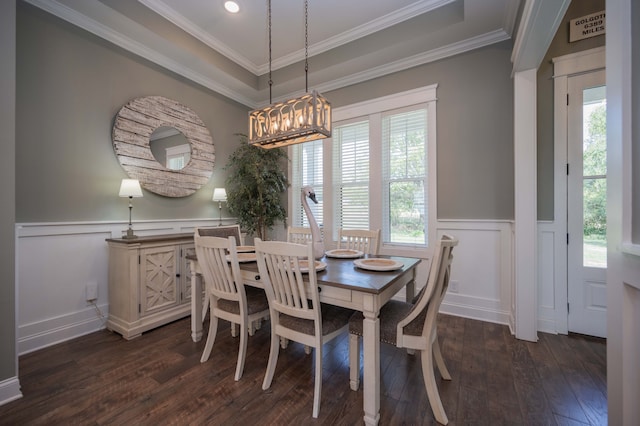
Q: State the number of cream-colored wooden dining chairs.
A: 6